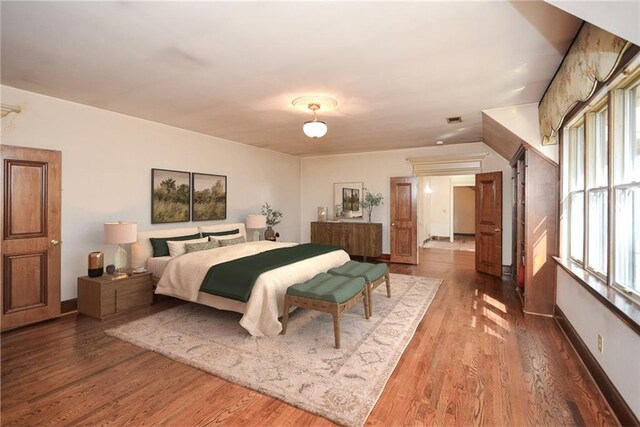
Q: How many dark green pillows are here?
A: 2